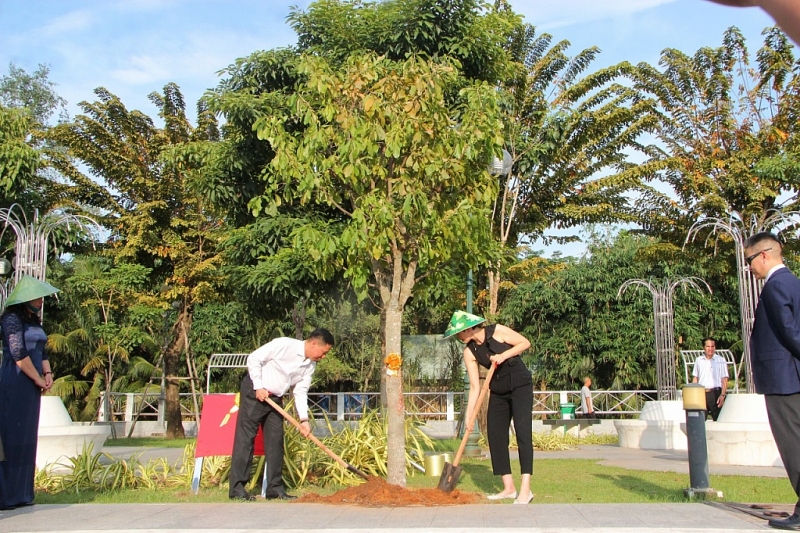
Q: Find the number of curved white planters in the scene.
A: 3